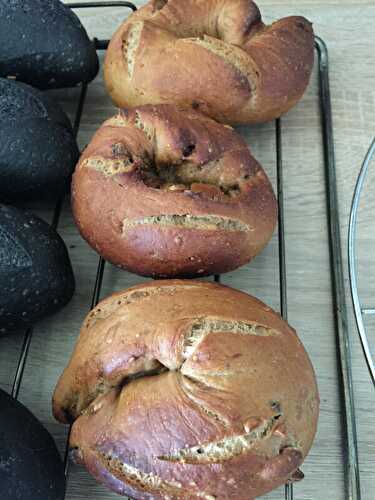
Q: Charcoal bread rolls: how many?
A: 4